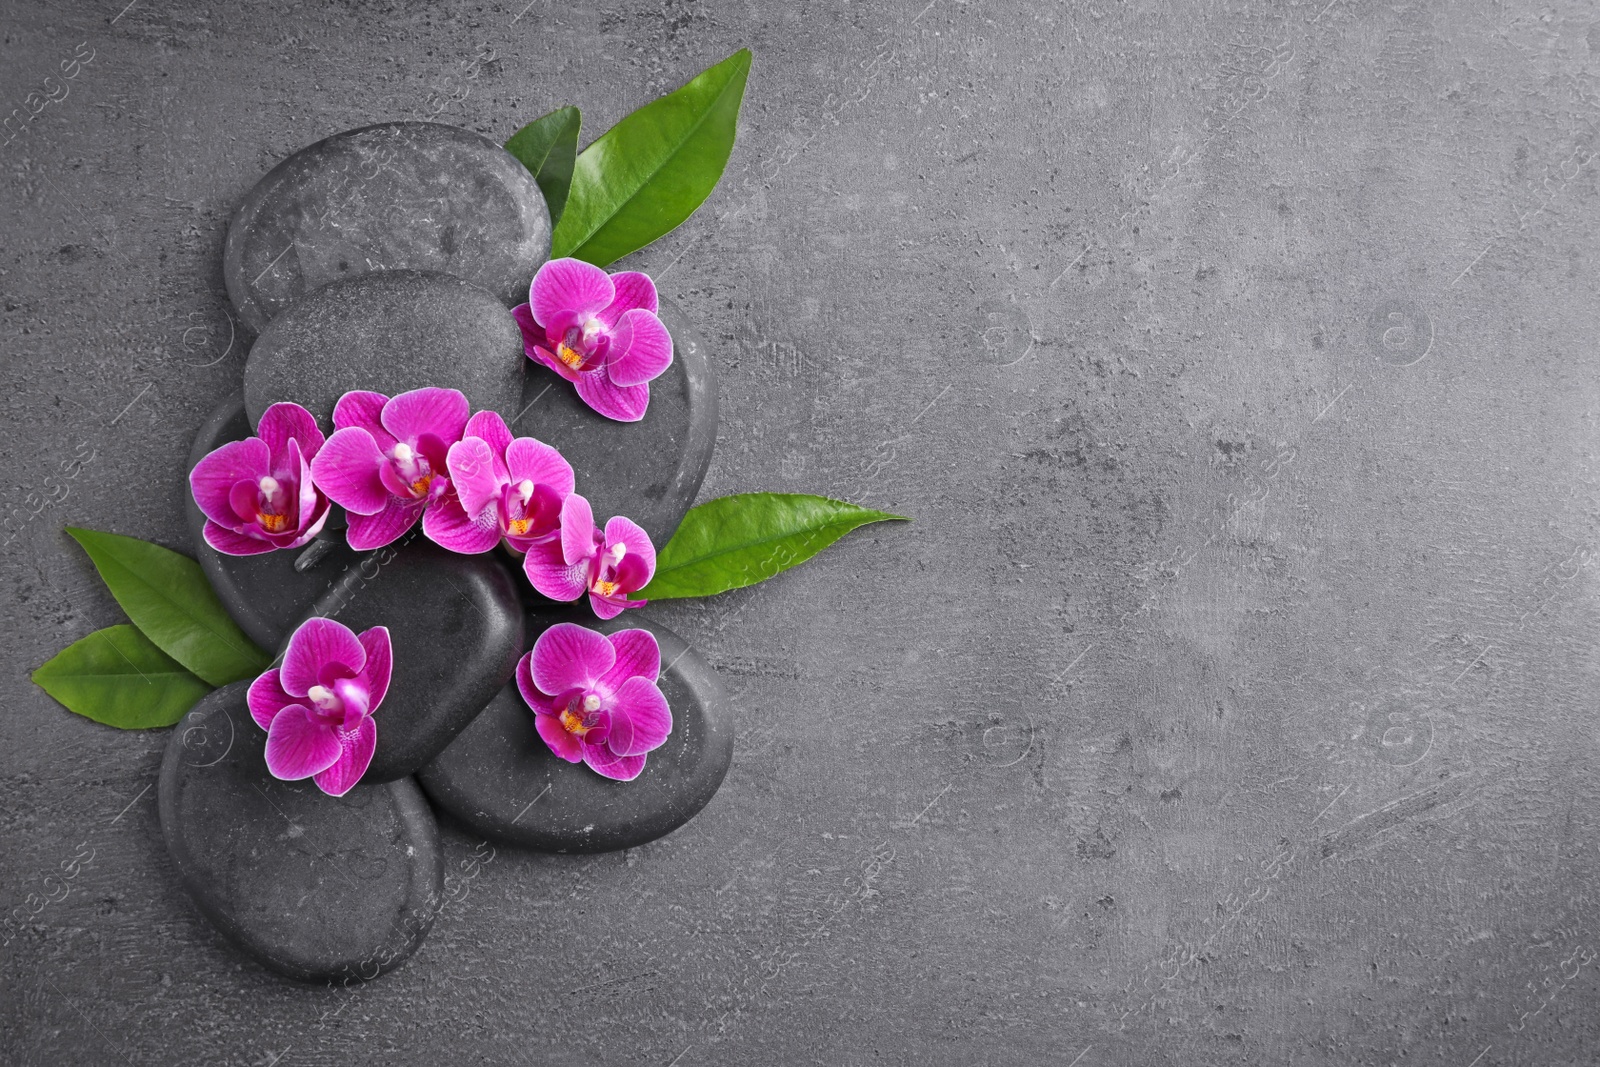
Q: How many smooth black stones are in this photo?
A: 7